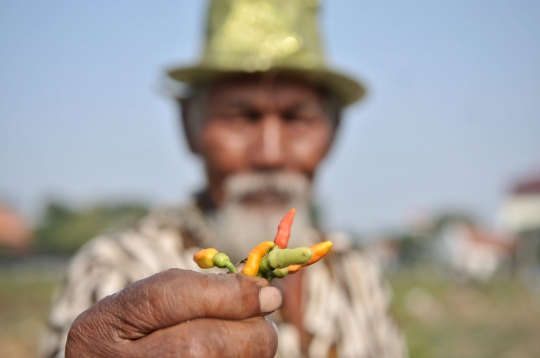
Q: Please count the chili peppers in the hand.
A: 5